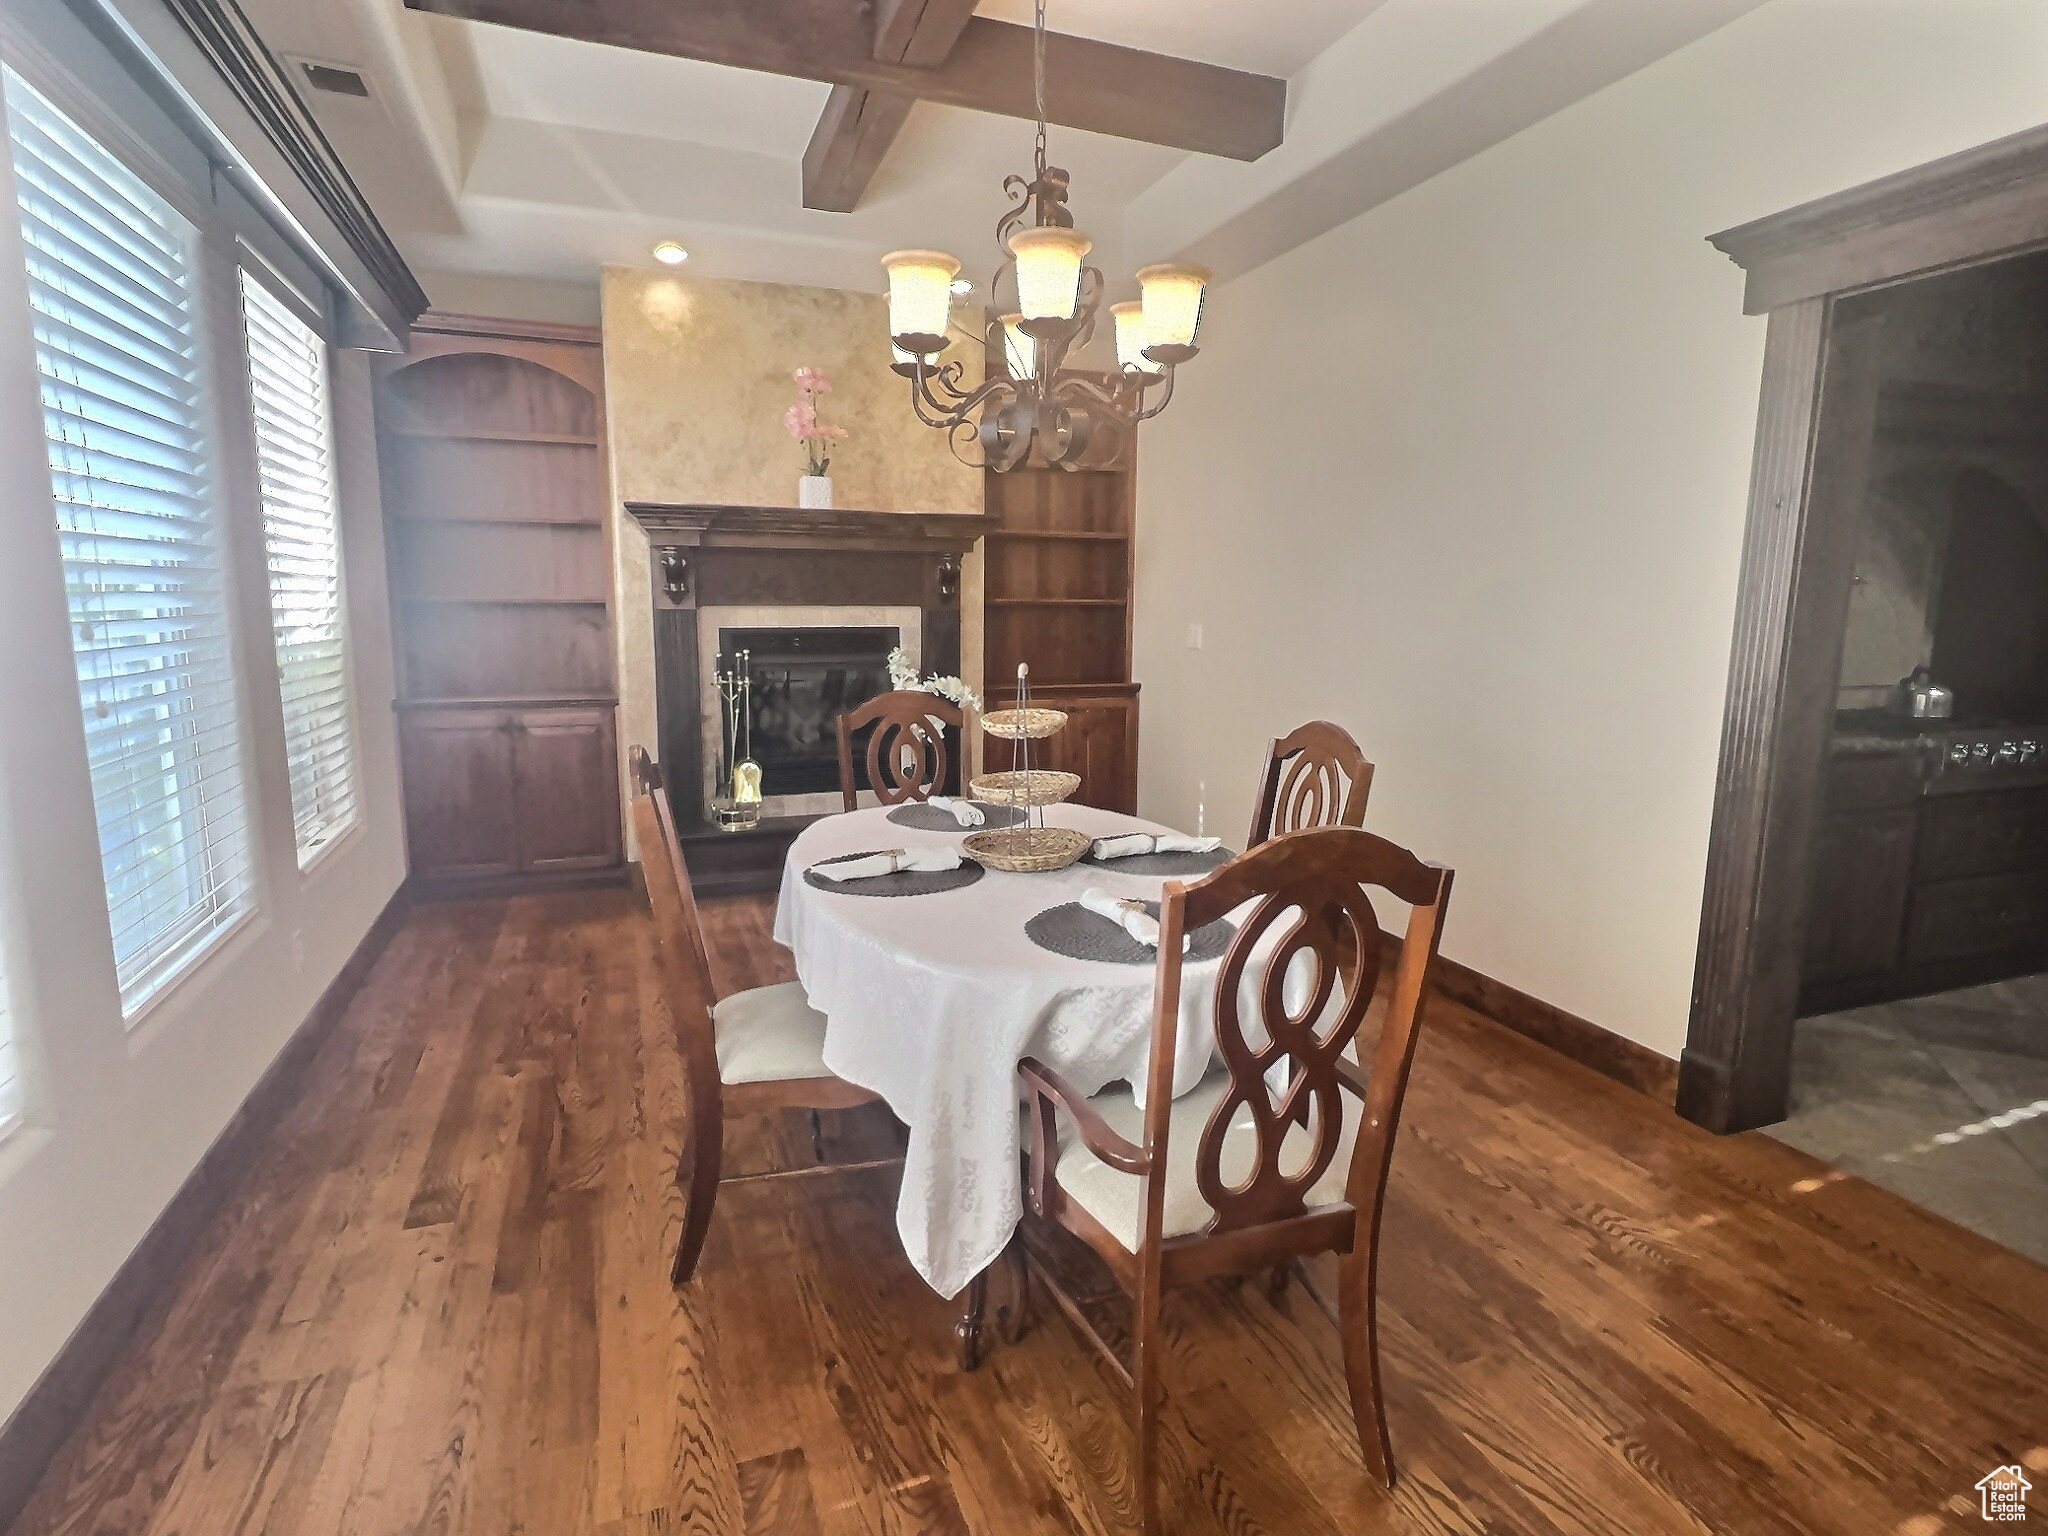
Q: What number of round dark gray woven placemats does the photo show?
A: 4